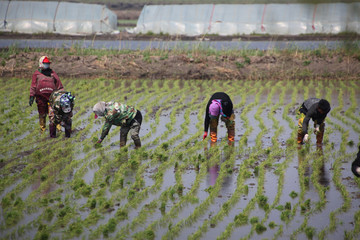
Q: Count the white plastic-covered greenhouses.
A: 2